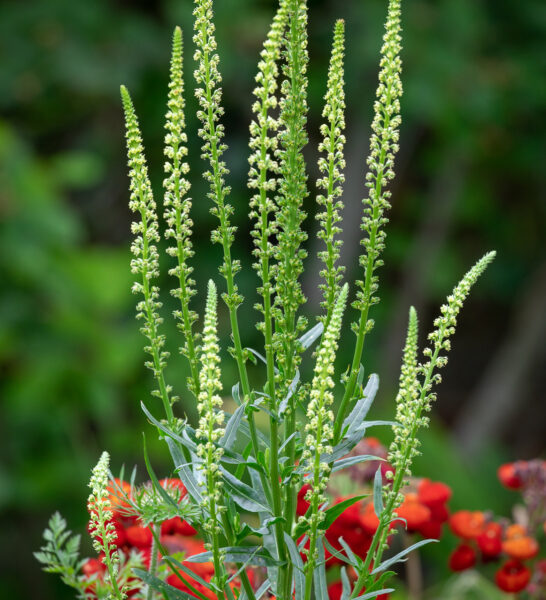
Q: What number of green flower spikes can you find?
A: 12